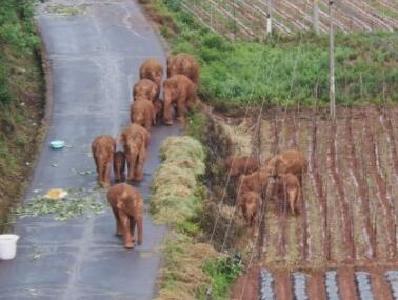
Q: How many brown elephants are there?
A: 14